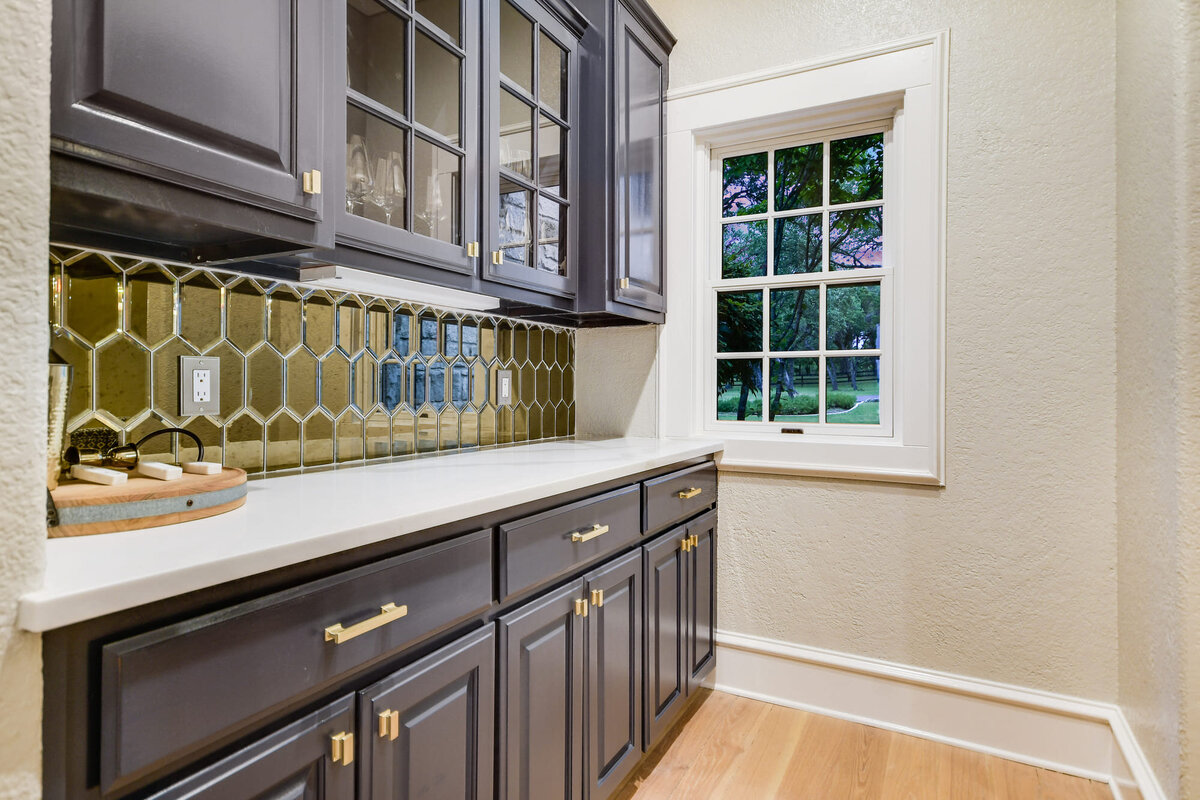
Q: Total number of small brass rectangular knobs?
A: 10